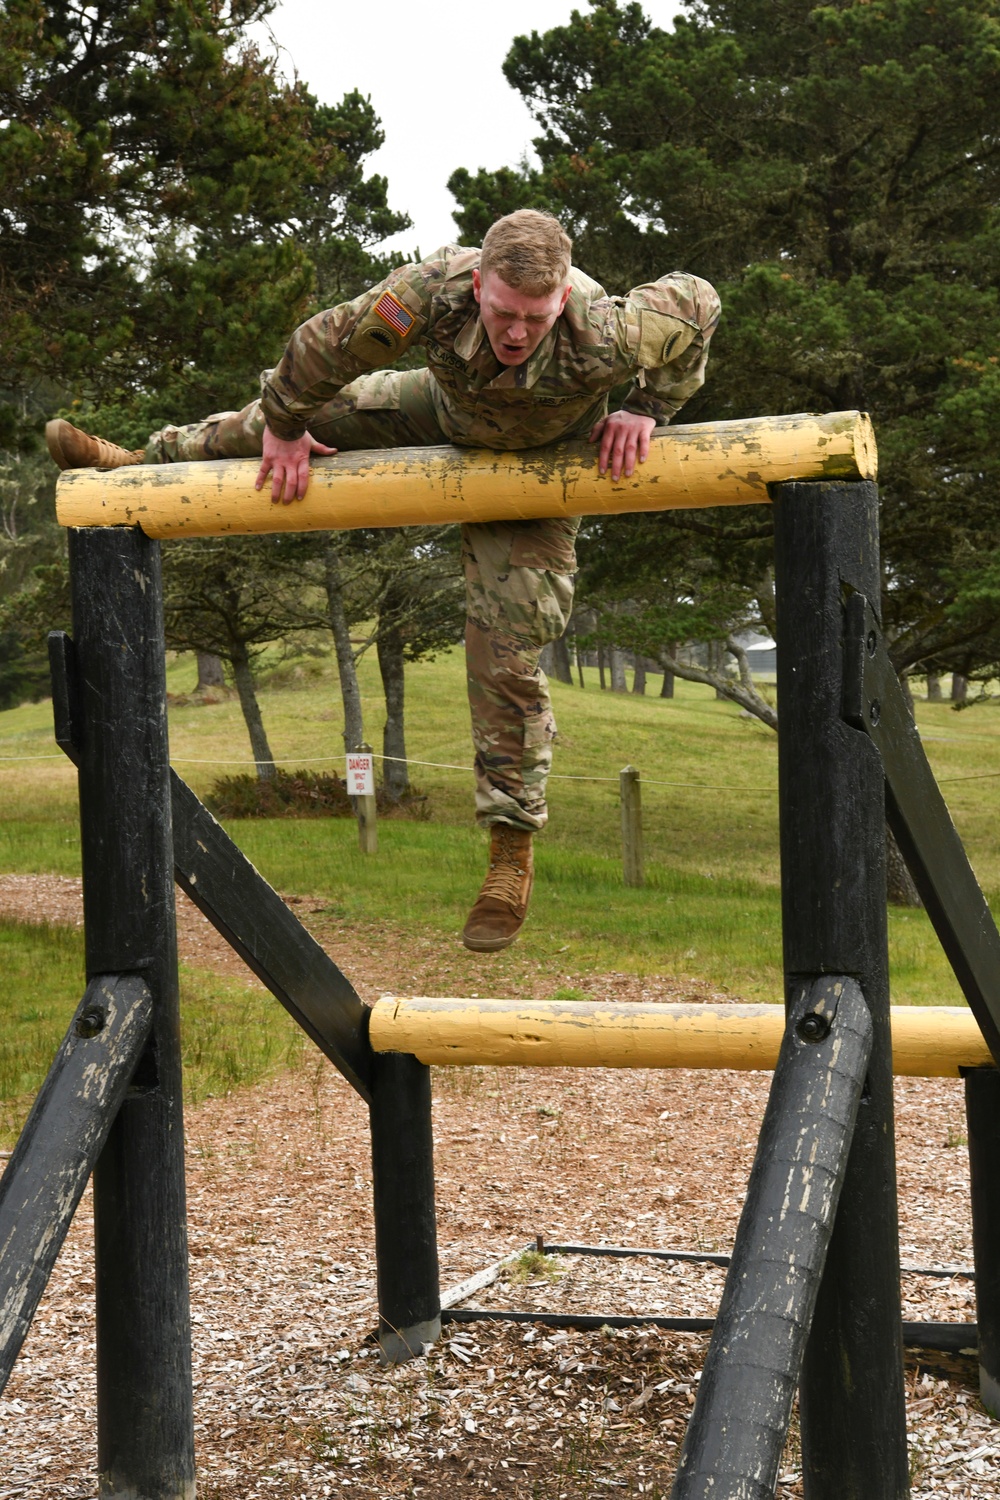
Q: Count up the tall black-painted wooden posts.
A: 2